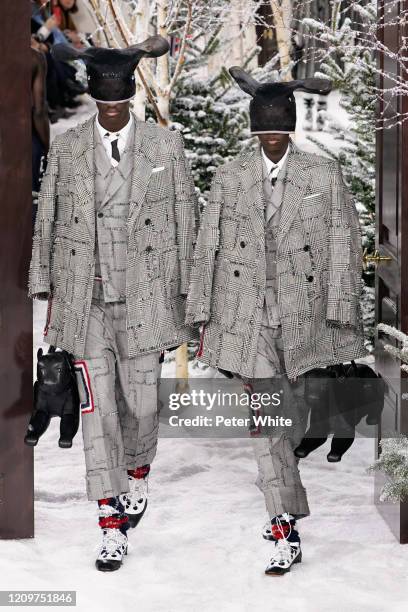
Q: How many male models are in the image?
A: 2